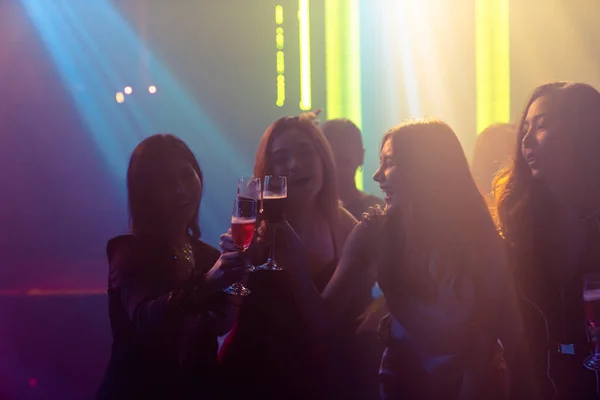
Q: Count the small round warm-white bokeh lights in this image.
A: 3